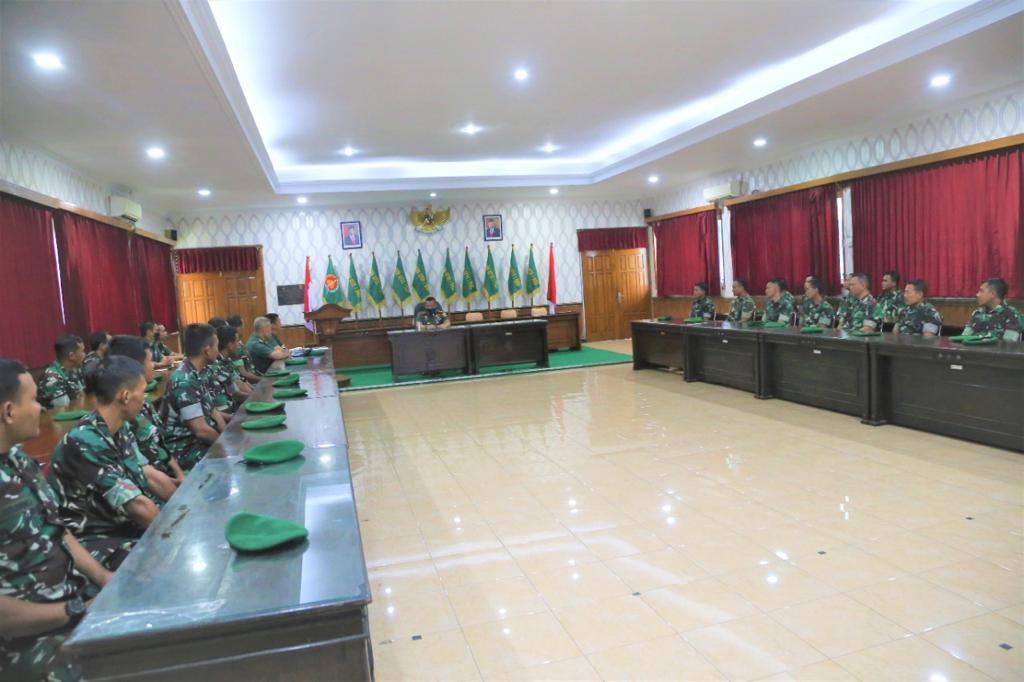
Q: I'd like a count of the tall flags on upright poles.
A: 12